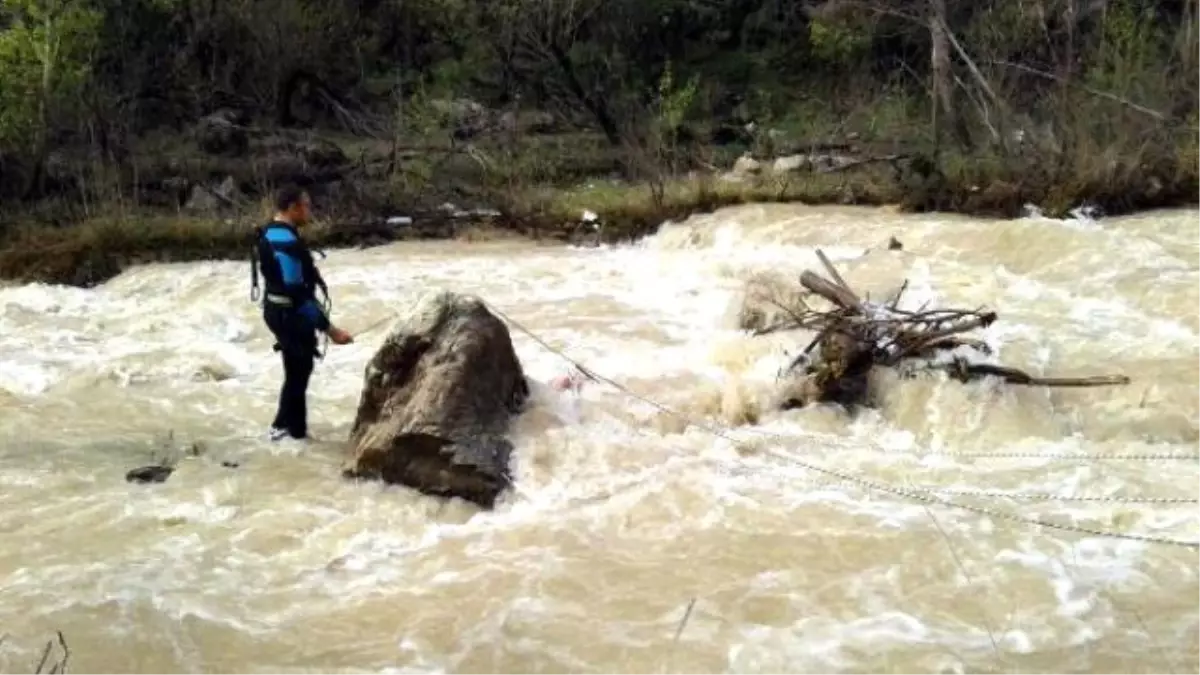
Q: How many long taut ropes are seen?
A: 3